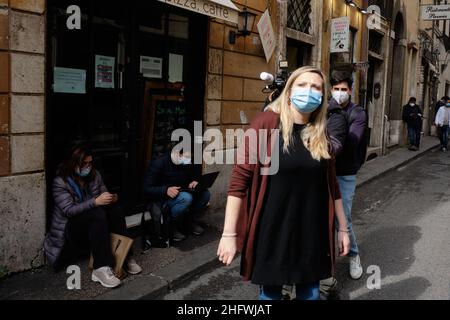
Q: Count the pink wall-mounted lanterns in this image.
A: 0